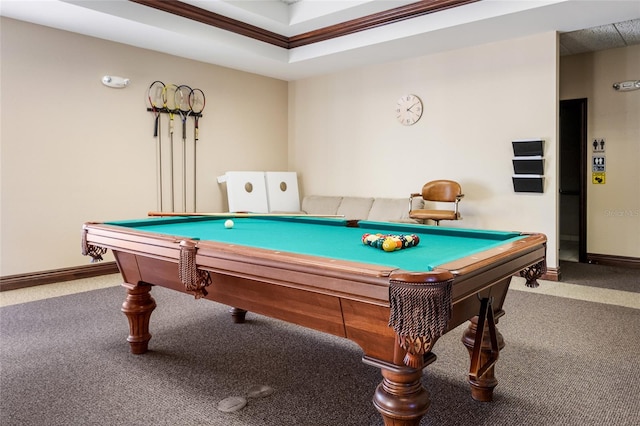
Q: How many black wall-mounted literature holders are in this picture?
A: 3